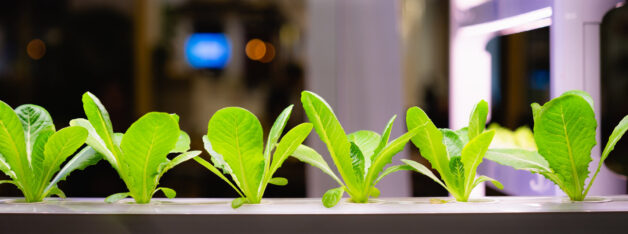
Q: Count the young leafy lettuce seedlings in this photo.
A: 6